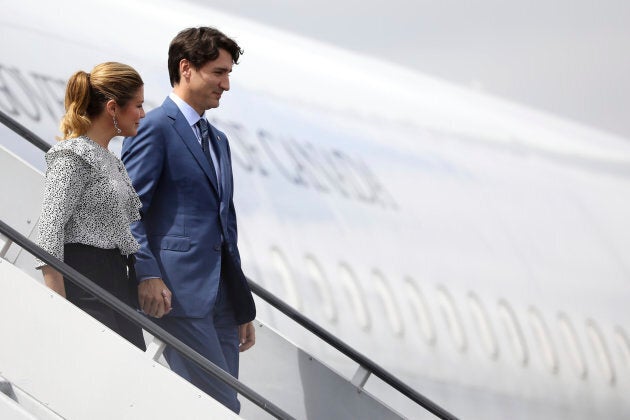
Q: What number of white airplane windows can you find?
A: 12